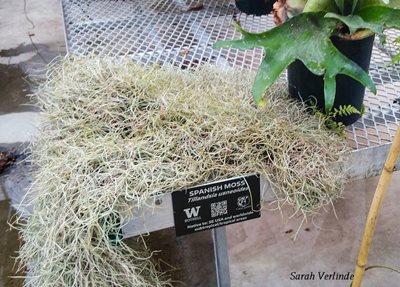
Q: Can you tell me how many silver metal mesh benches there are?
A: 1